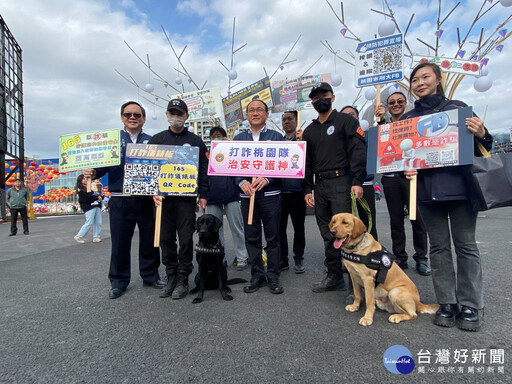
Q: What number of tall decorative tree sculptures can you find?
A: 2